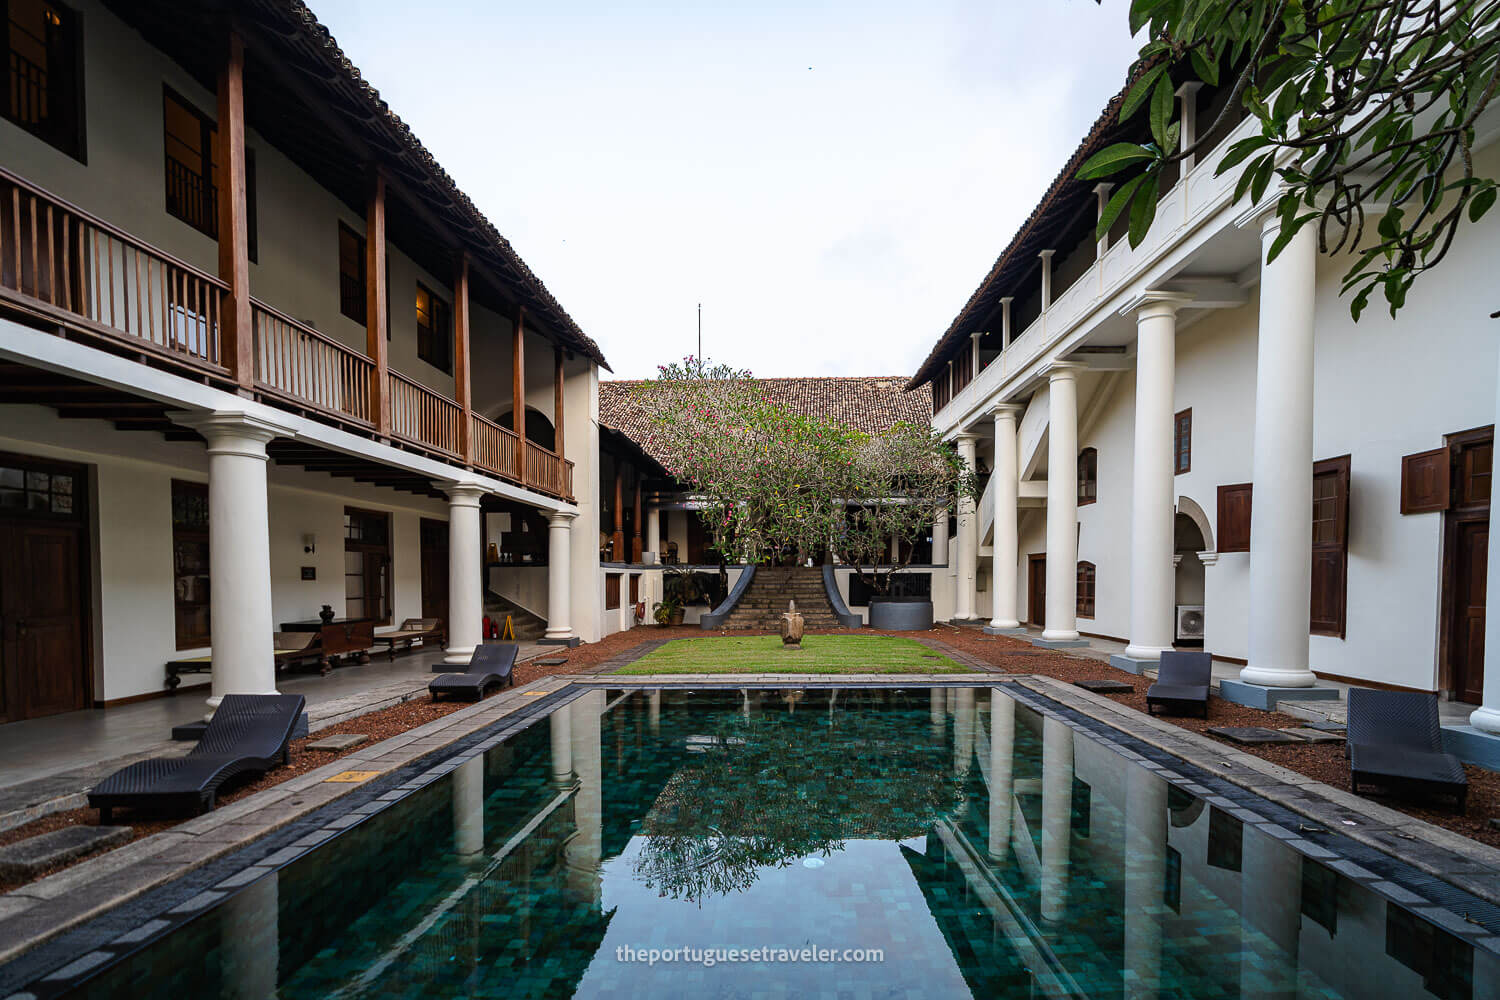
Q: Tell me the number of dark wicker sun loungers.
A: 4